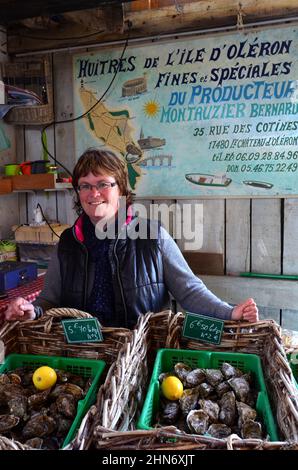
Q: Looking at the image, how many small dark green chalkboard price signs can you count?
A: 2